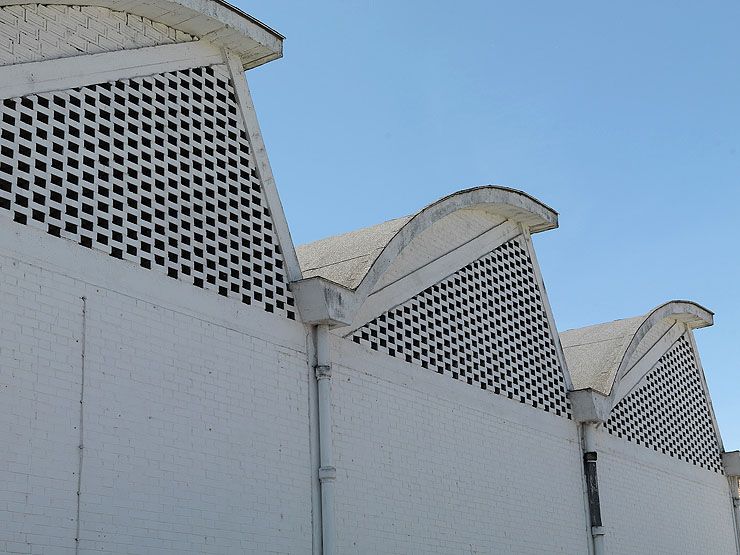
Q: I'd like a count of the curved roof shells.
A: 3